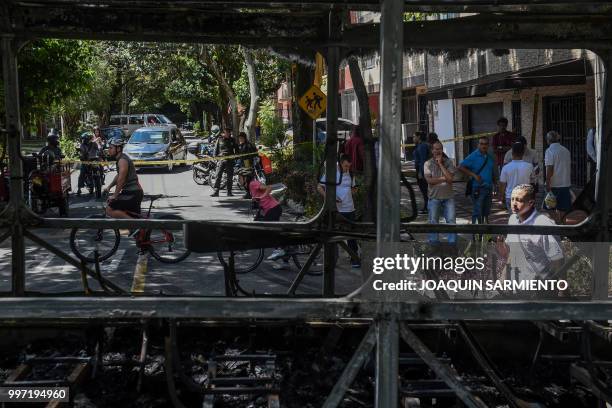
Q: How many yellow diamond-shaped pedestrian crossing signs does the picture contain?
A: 1